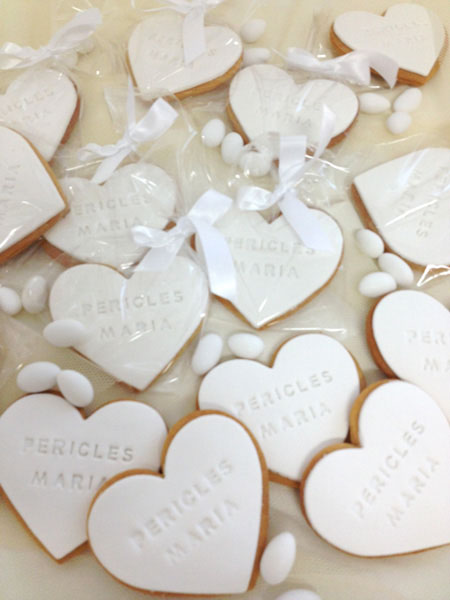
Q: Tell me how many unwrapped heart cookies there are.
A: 5